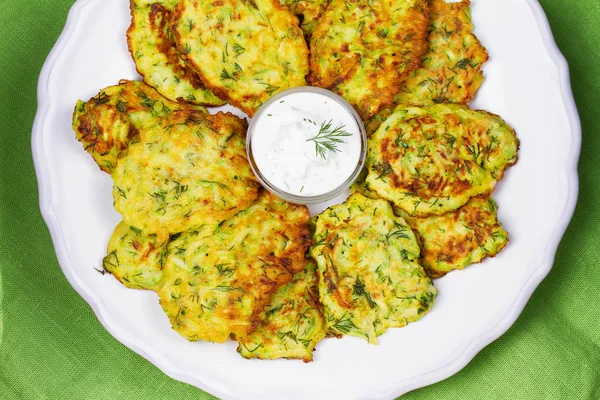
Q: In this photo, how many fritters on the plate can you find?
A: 13